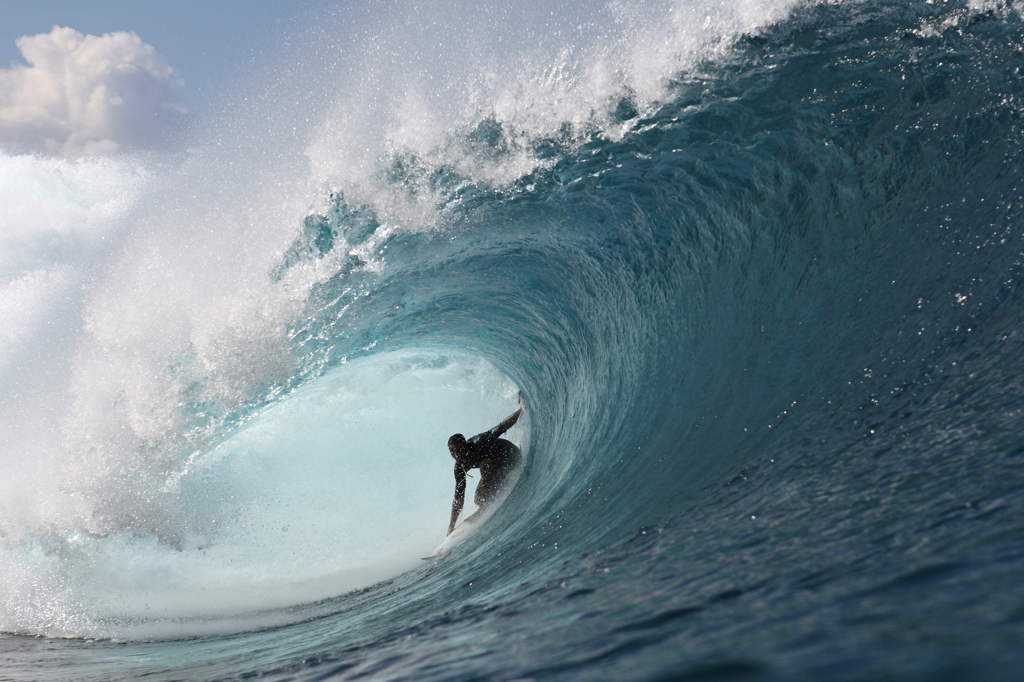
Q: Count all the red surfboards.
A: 0